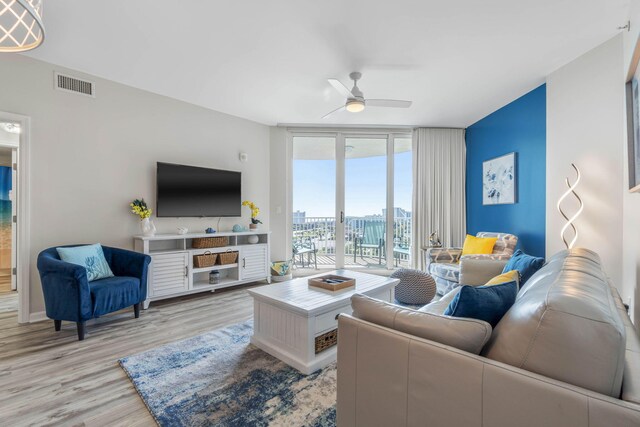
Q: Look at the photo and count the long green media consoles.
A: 0